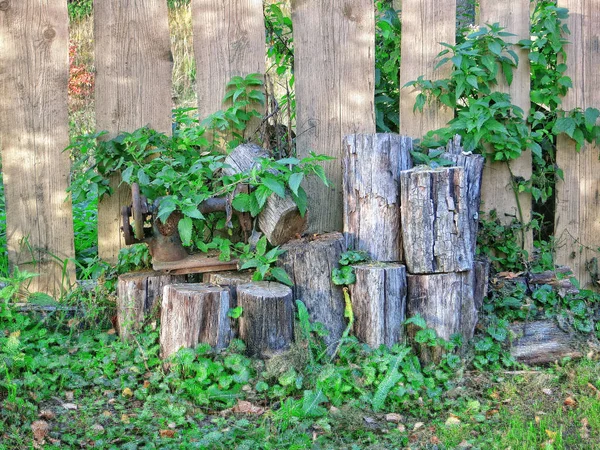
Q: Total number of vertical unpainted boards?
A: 7